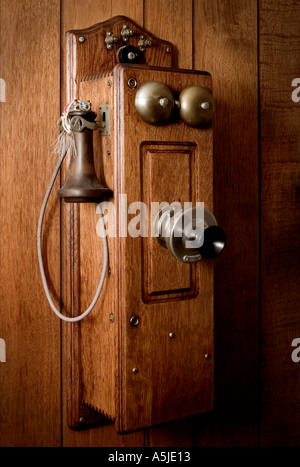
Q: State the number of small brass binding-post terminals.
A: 3